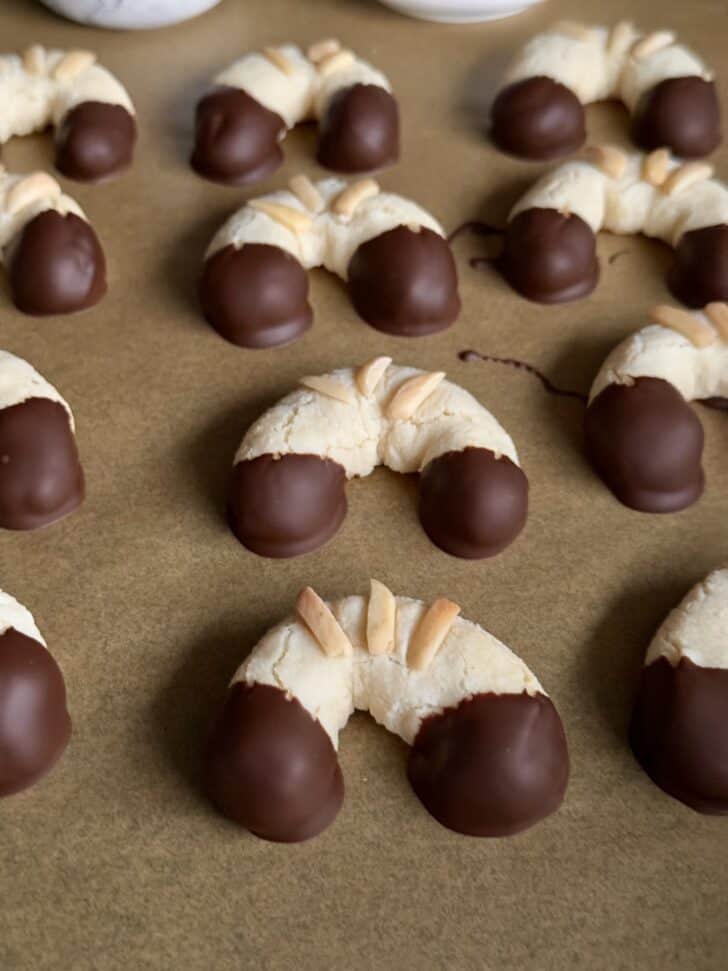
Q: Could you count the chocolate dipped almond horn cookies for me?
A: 12